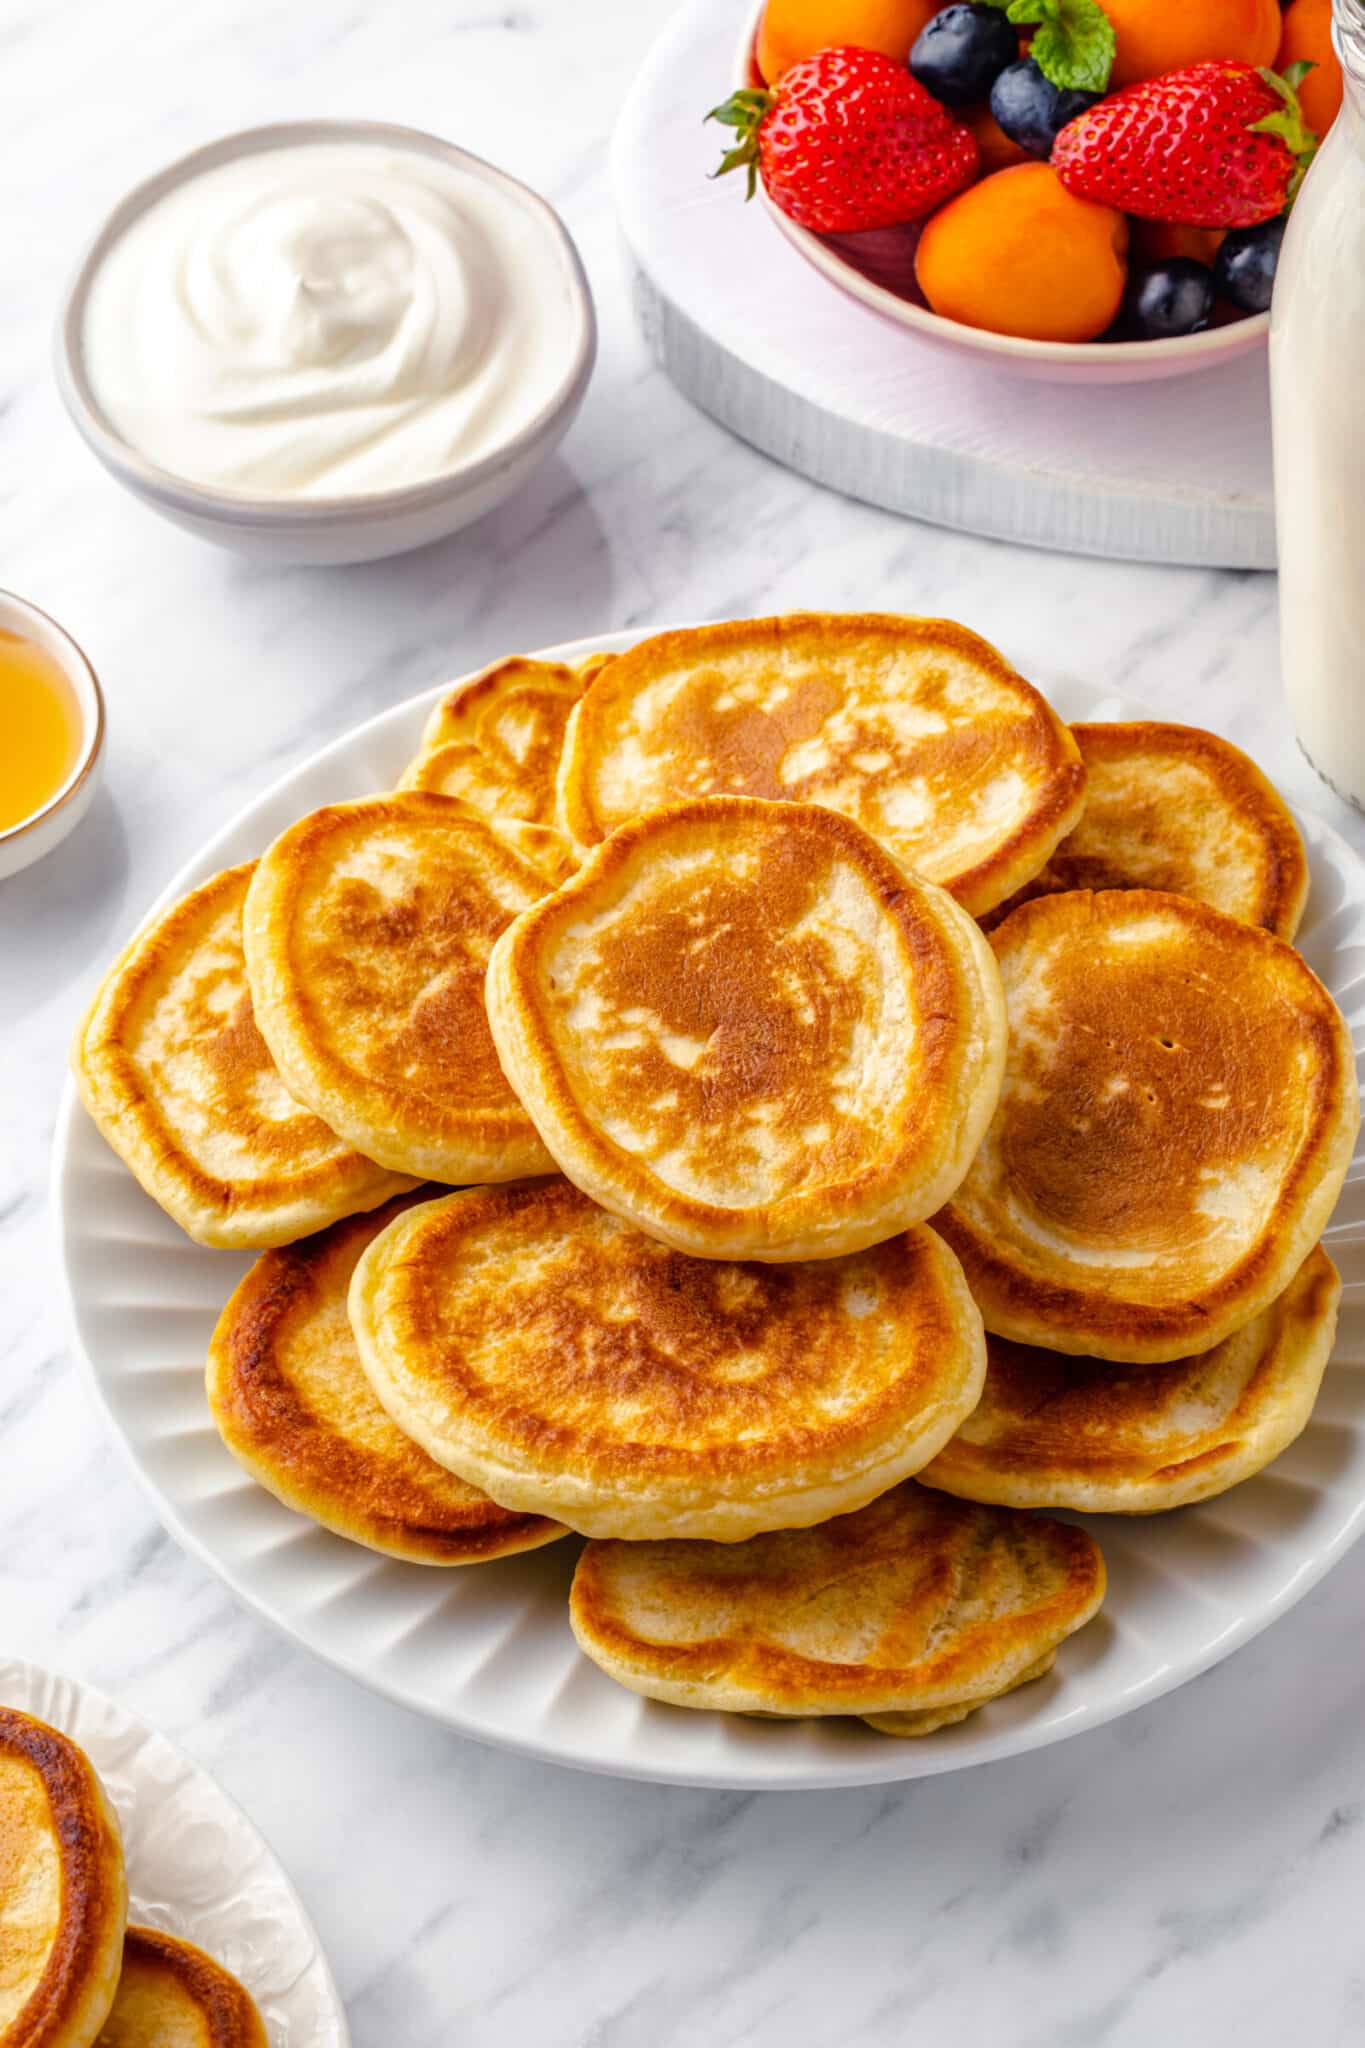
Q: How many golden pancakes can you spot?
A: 13